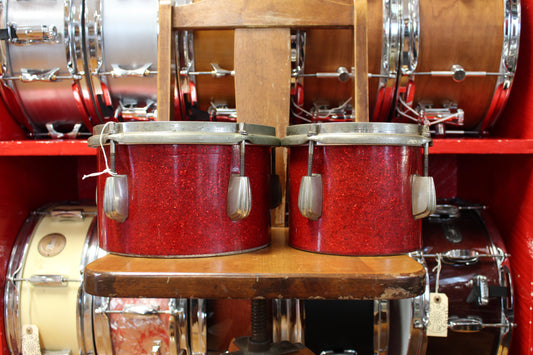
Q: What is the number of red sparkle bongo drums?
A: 2